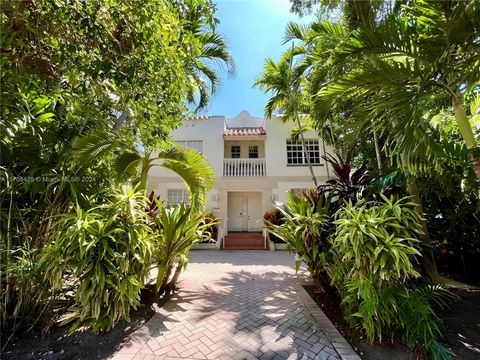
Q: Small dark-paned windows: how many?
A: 2